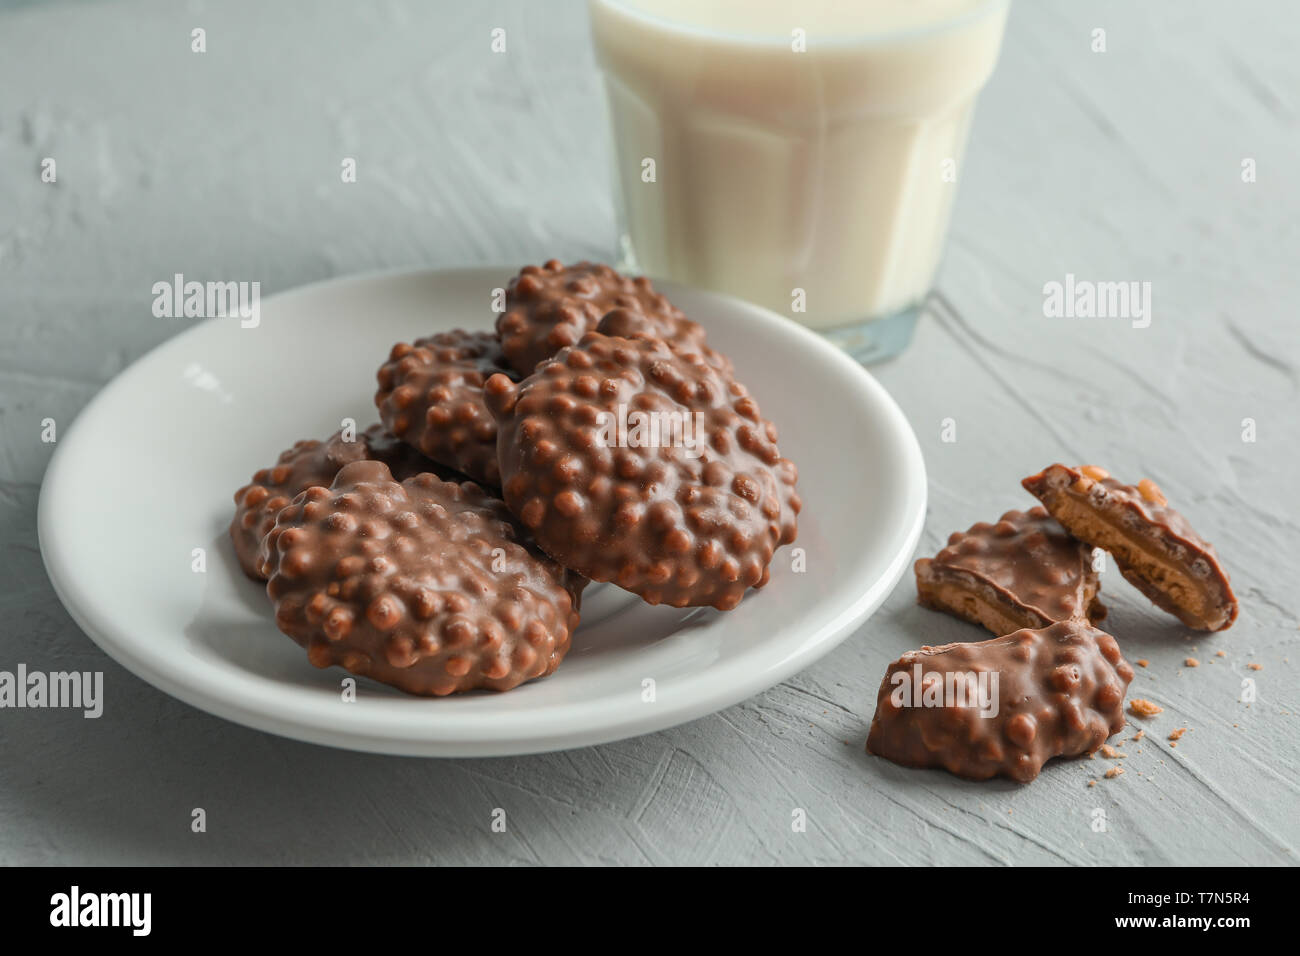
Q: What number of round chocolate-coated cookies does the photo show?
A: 5